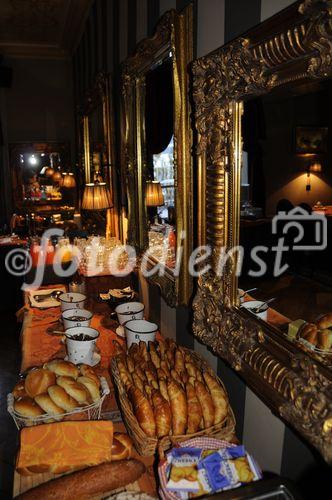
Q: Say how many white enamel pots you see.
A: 5